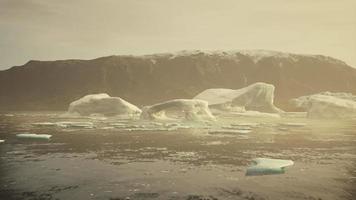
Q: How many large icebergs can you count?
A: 4